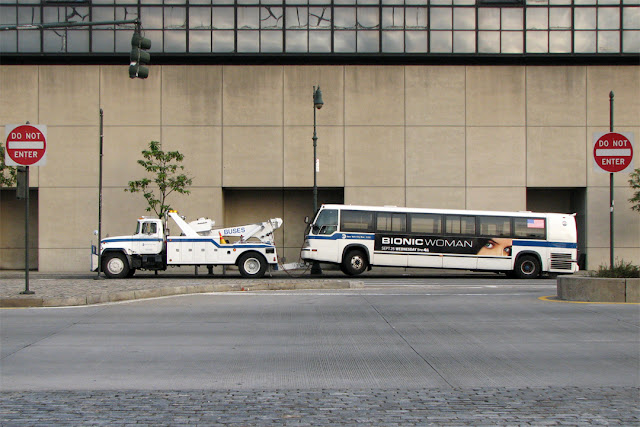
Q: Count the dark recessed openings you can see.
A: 3